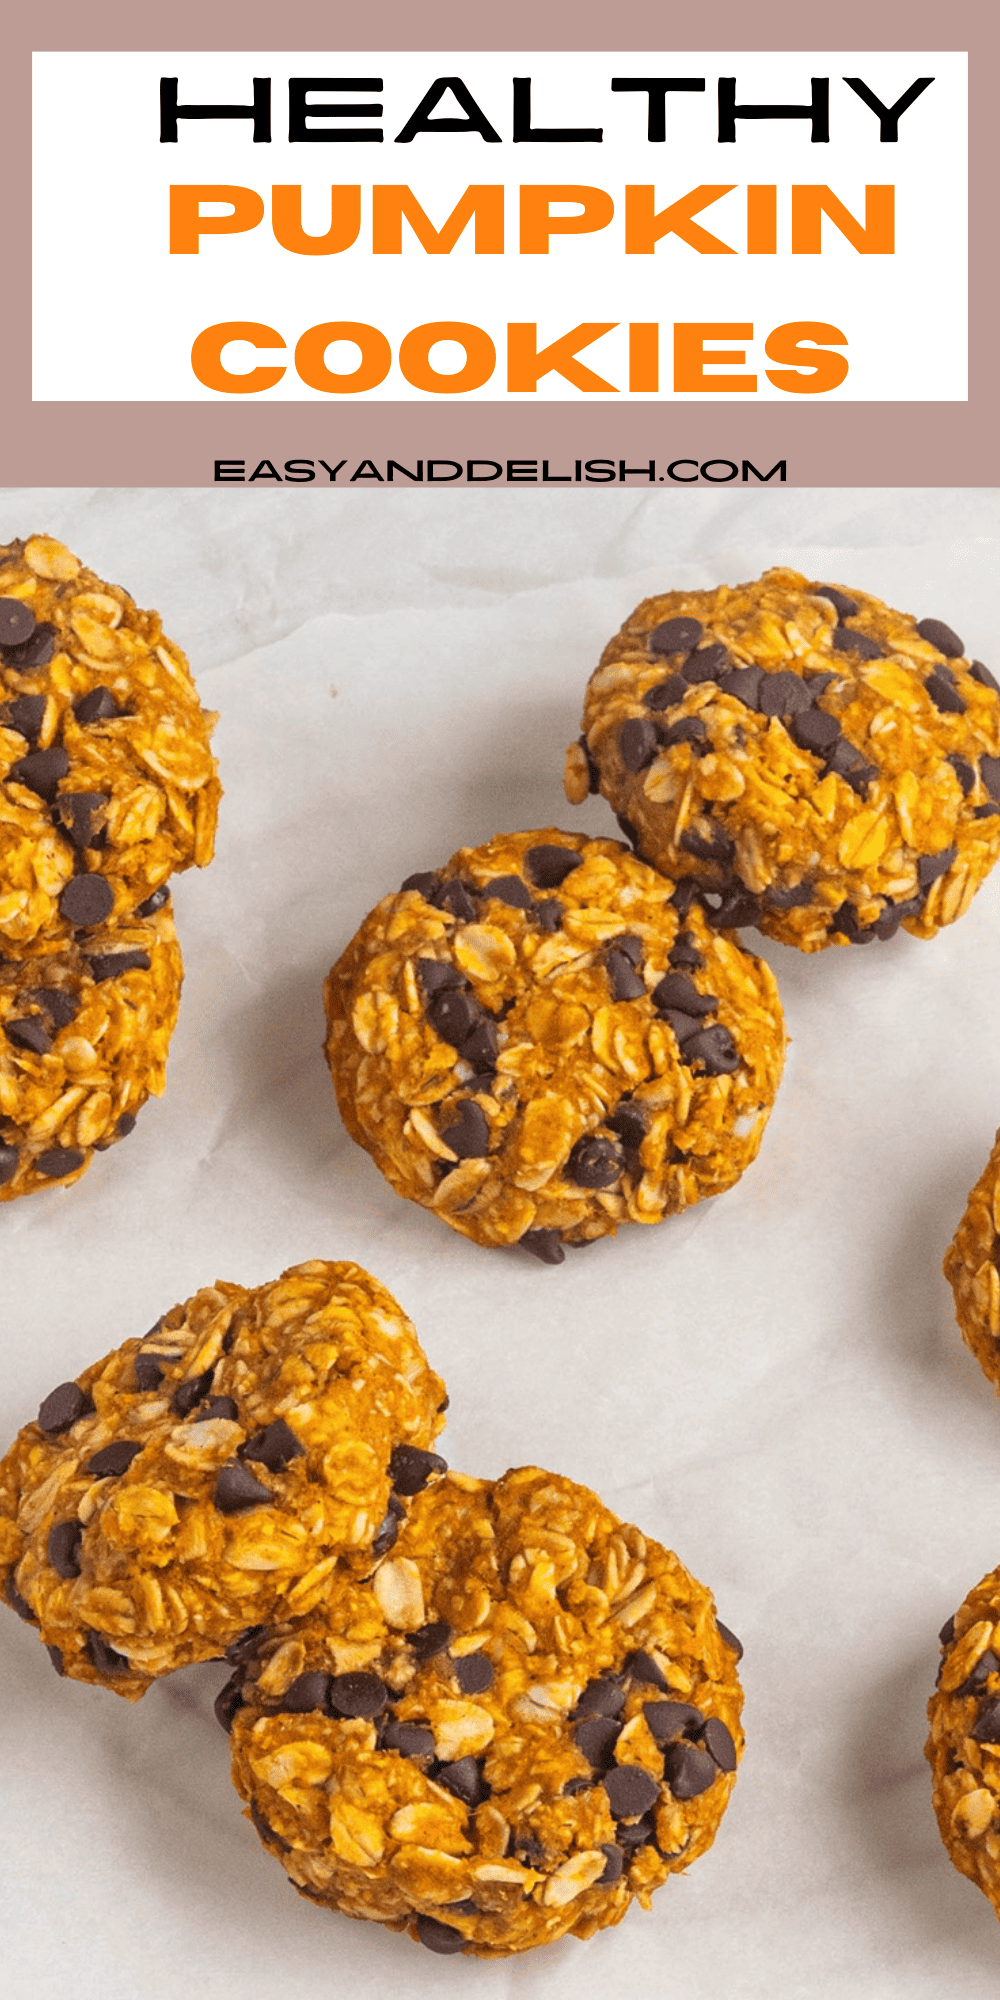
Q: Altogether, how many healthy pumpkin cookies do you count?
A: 8